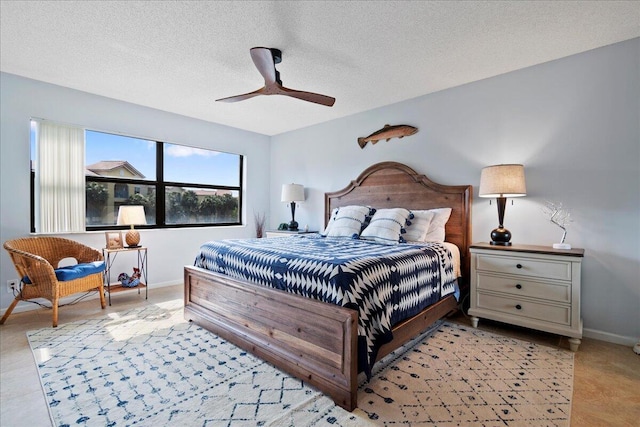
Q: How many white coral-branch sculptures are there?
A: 1